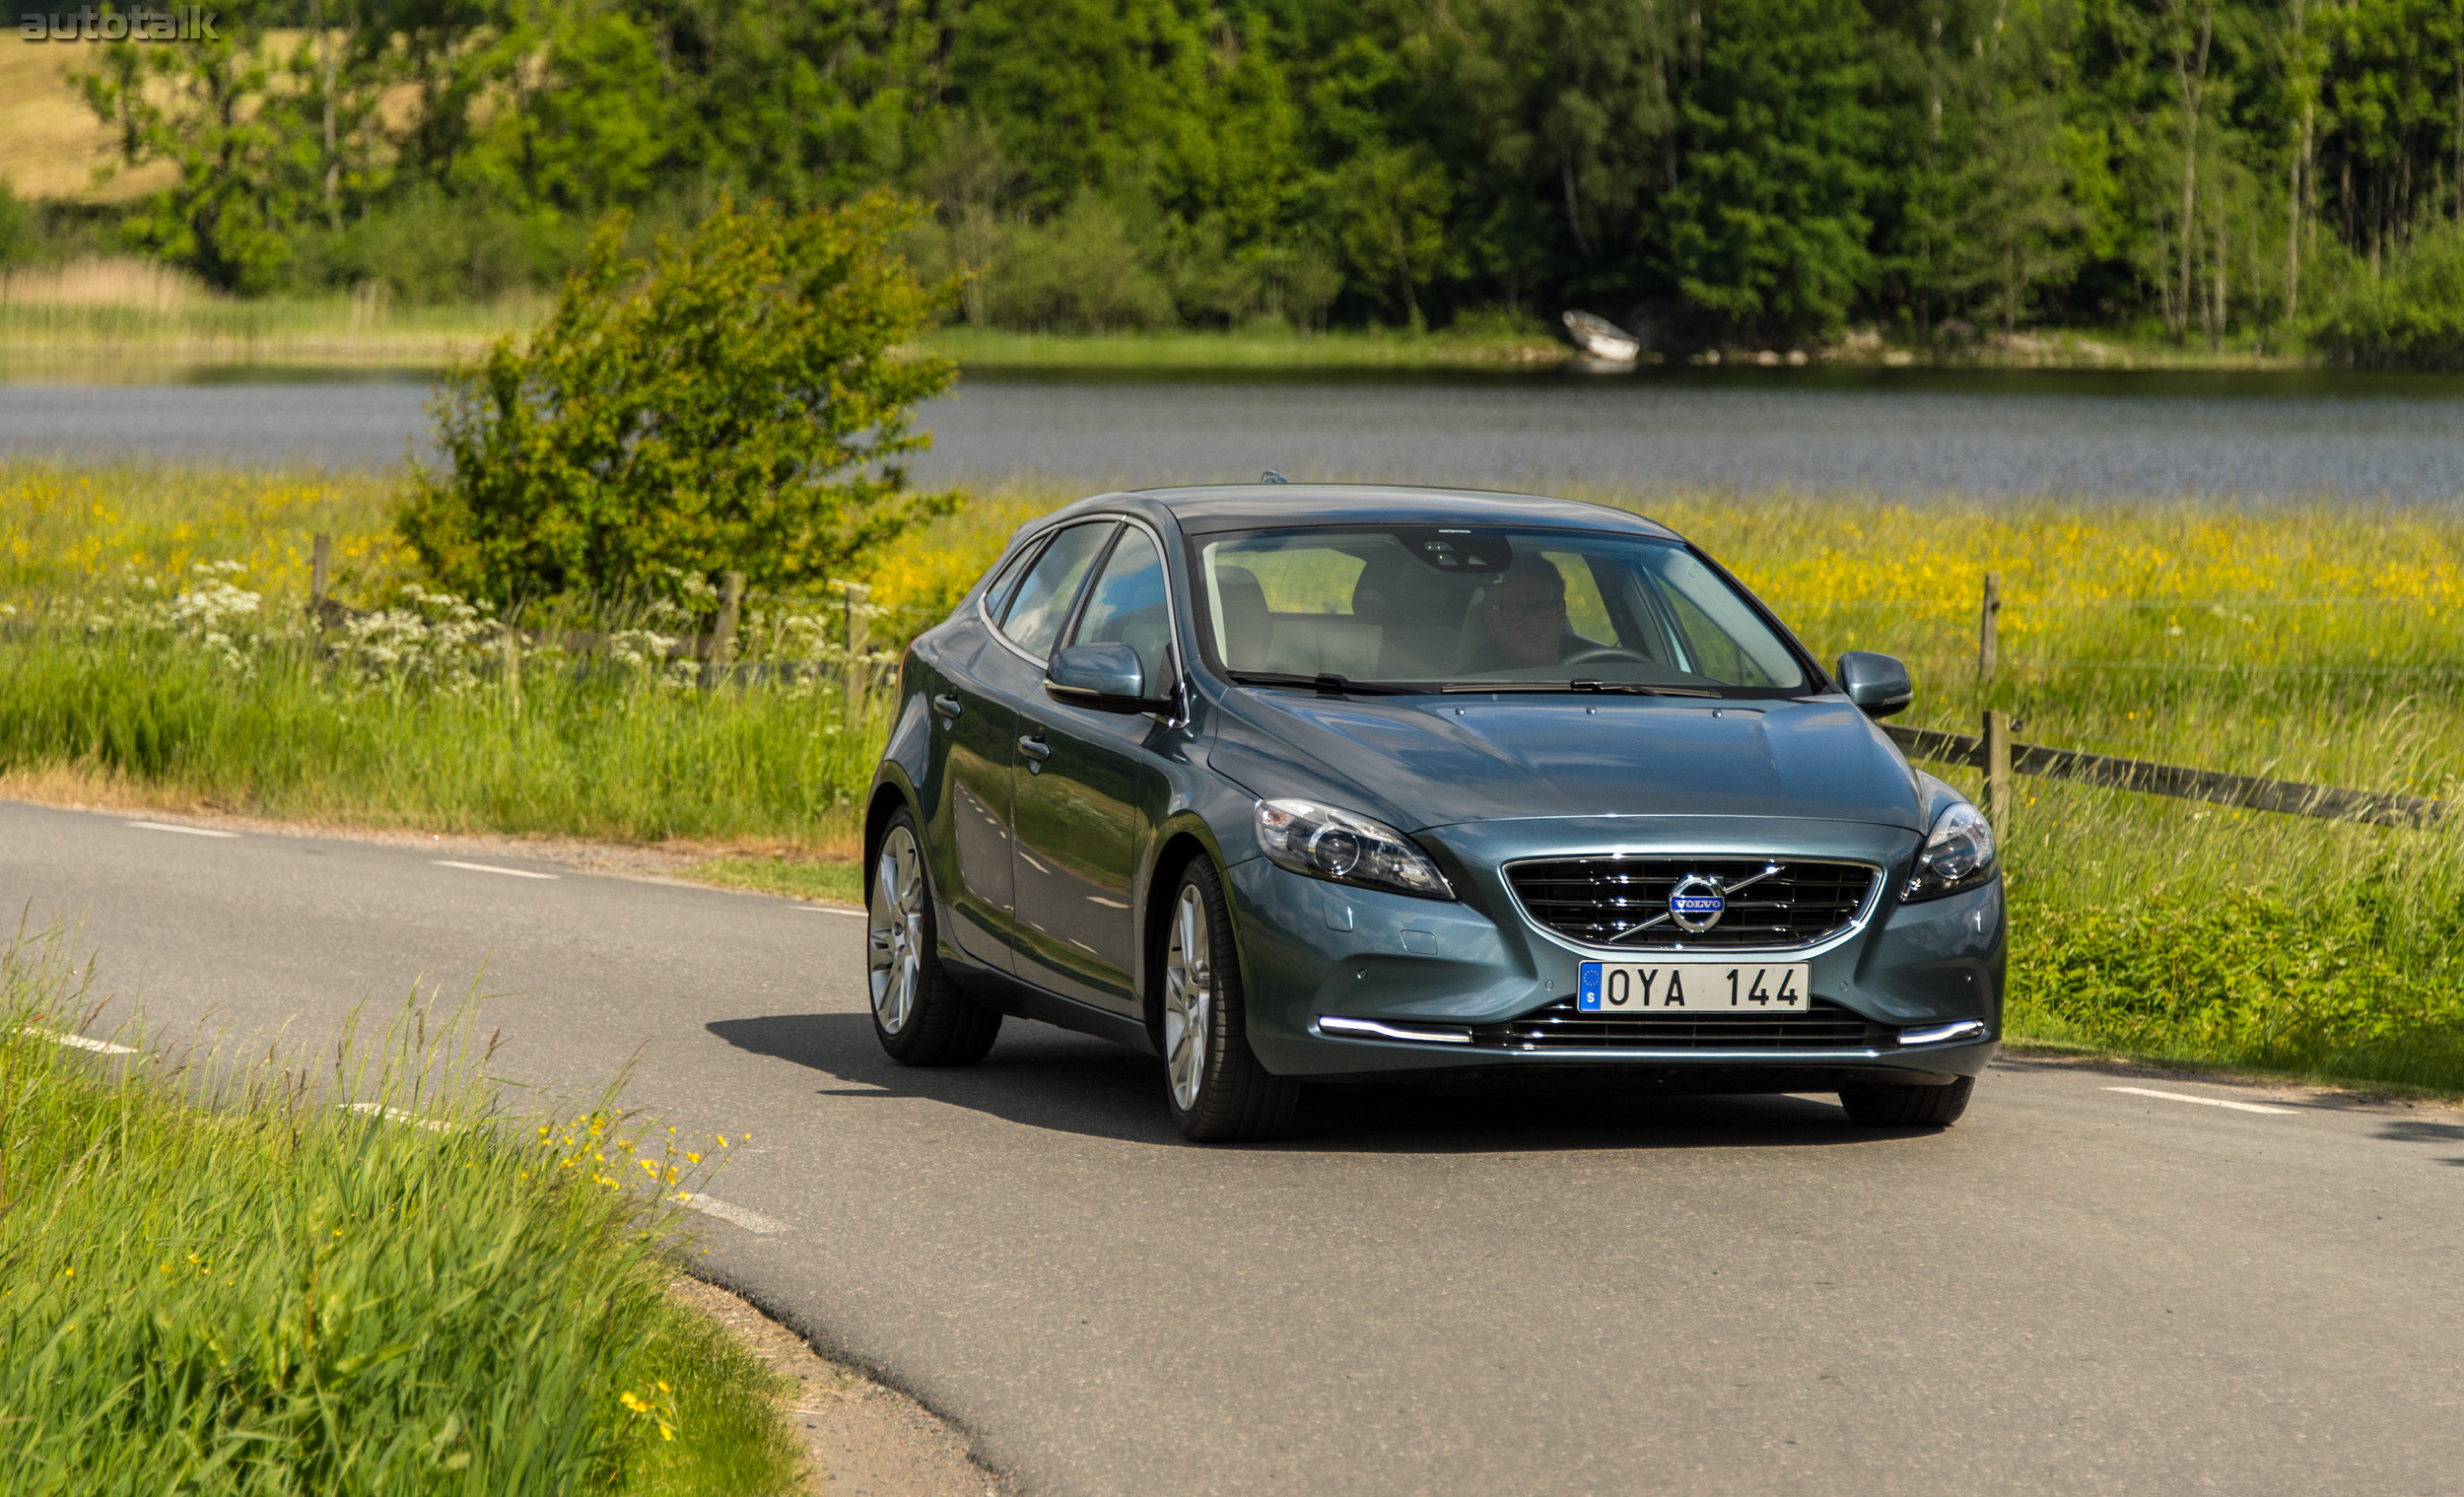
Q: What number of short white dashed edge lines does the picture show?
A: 7